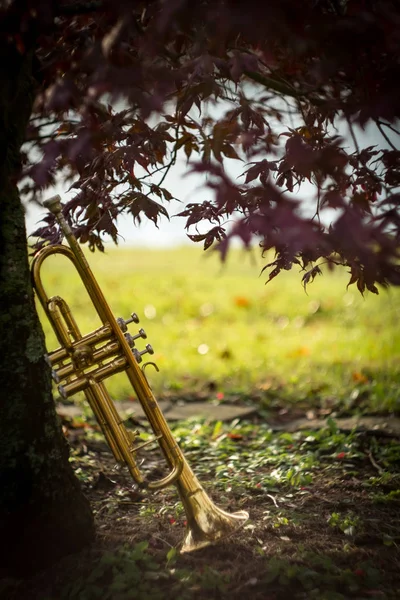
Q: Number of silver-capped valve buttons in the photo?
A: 3